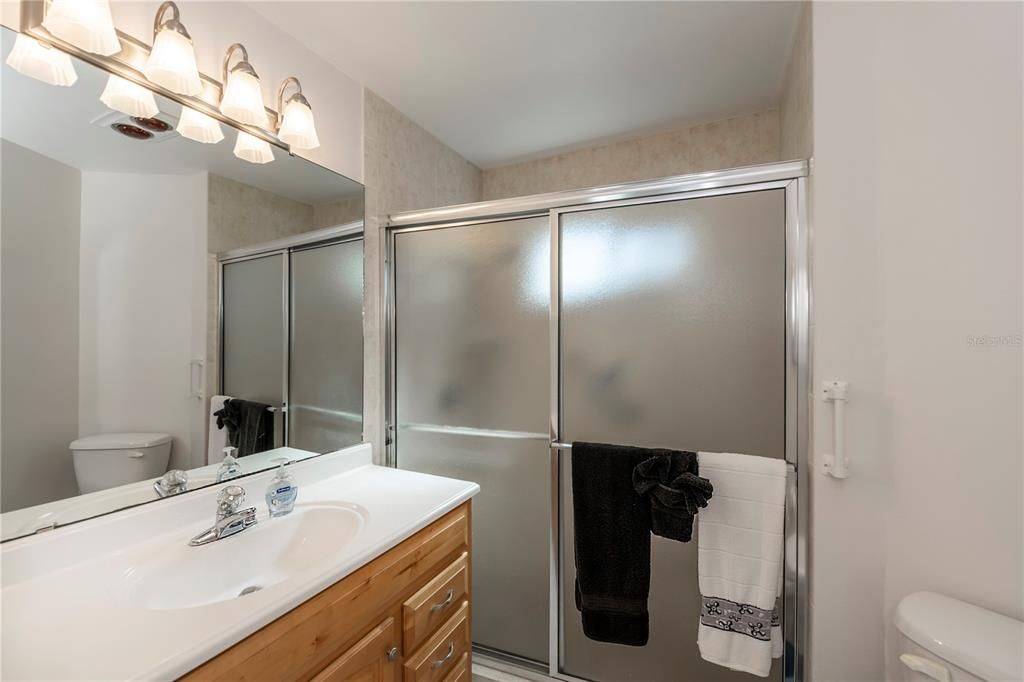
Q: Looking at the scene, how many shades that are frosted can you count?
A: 4